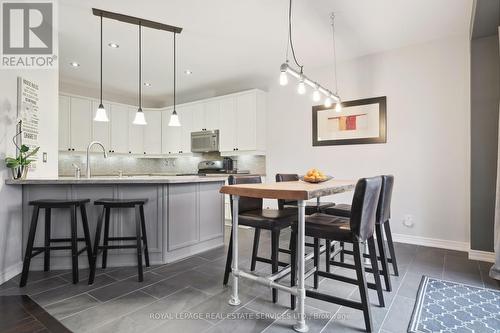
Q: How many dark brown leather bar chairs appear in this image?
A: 4